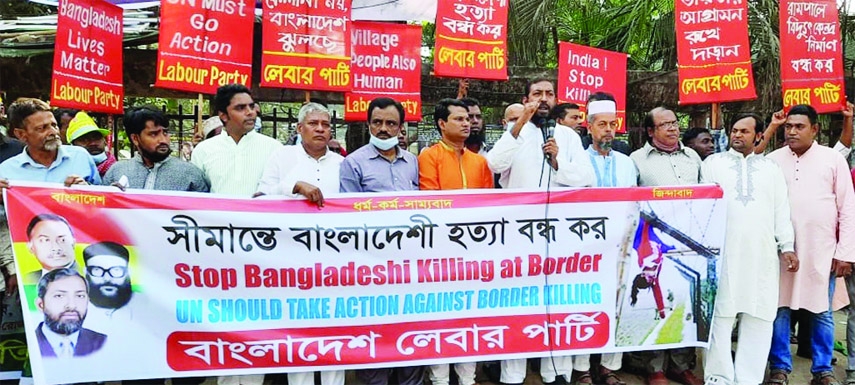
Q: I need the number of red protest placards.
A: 8